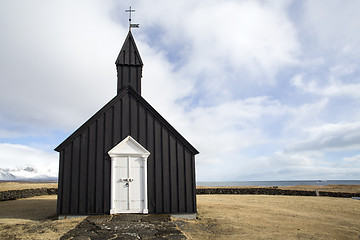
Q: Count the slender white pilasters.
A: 2